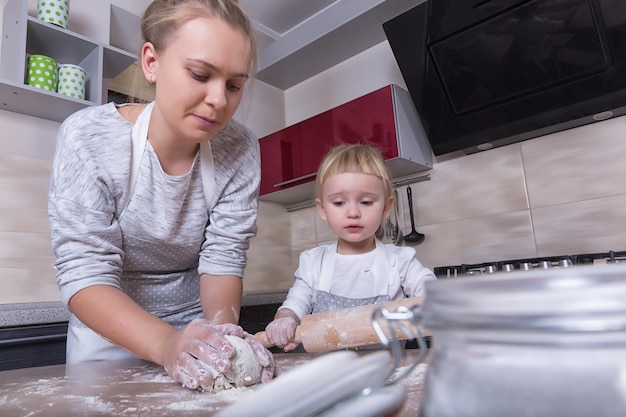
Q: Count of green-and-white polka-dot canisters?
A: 3